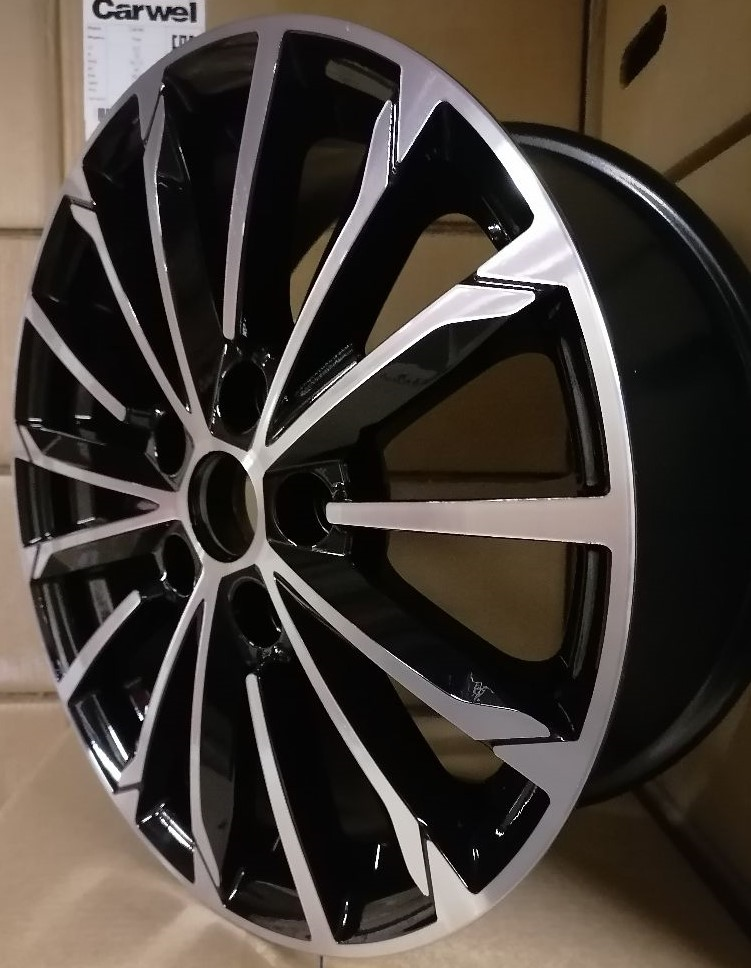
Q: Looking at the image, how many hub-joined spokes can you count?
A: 10